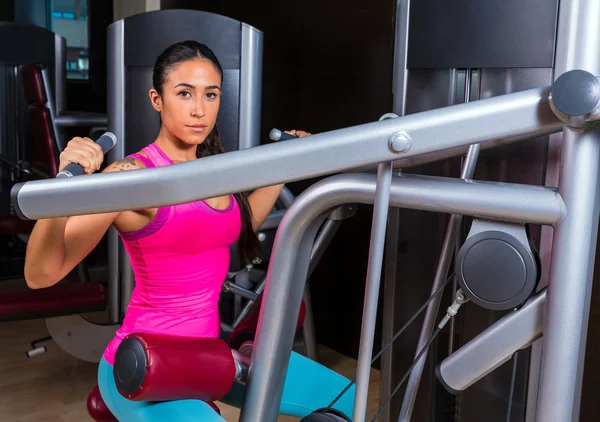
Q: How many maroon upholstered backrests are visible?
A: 1